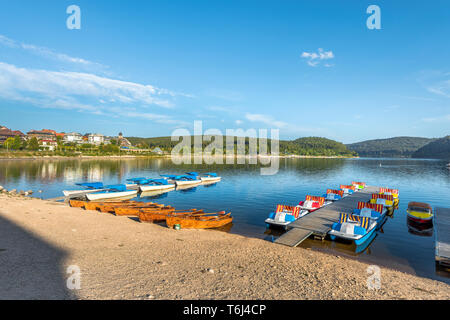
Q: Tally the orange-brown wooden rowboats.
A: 6